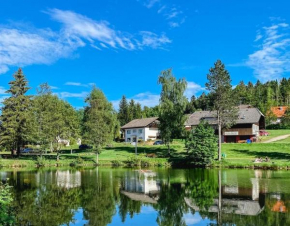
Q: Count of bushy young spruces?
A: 1